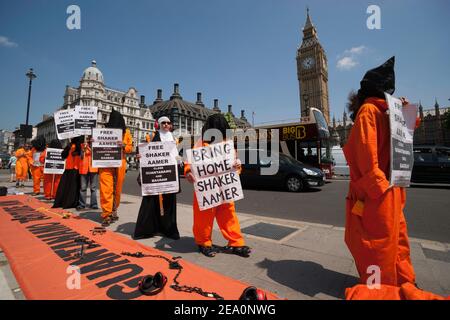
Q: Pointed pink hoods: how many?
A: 0